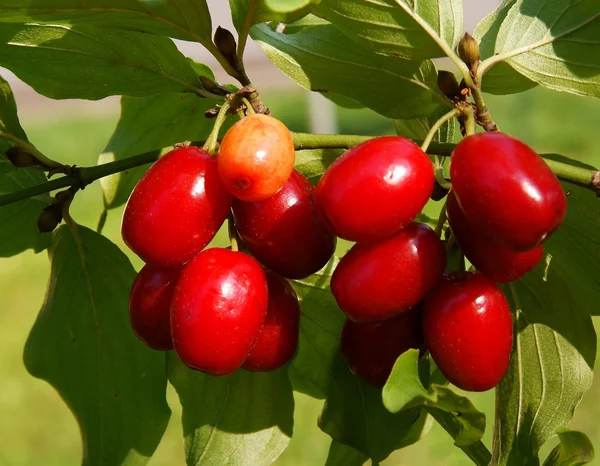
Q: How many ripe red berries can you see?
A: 11